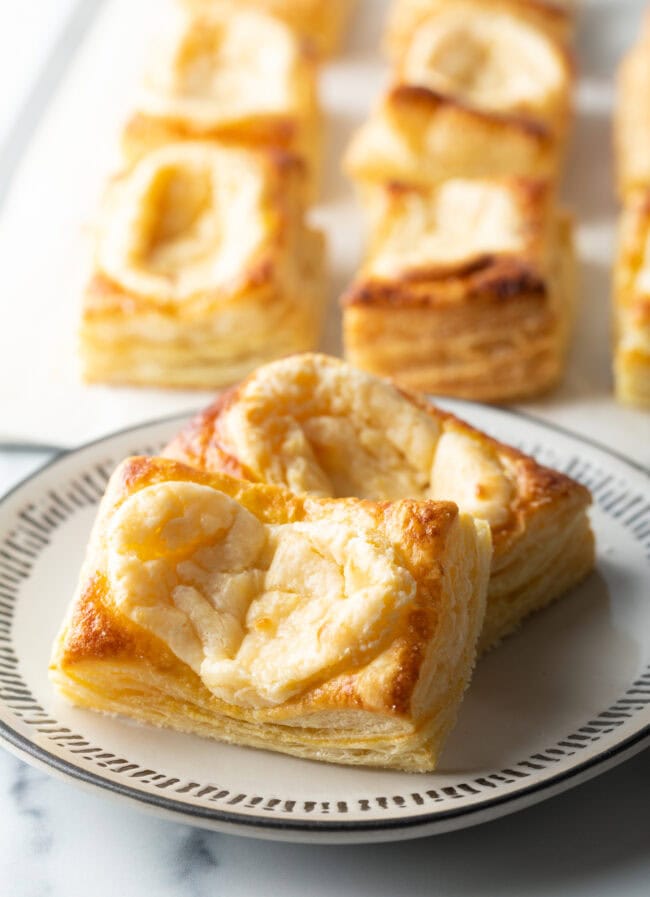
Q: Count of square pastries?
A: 10